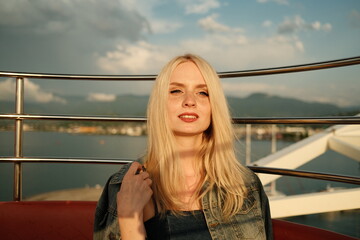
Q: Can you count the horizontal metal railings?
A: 3